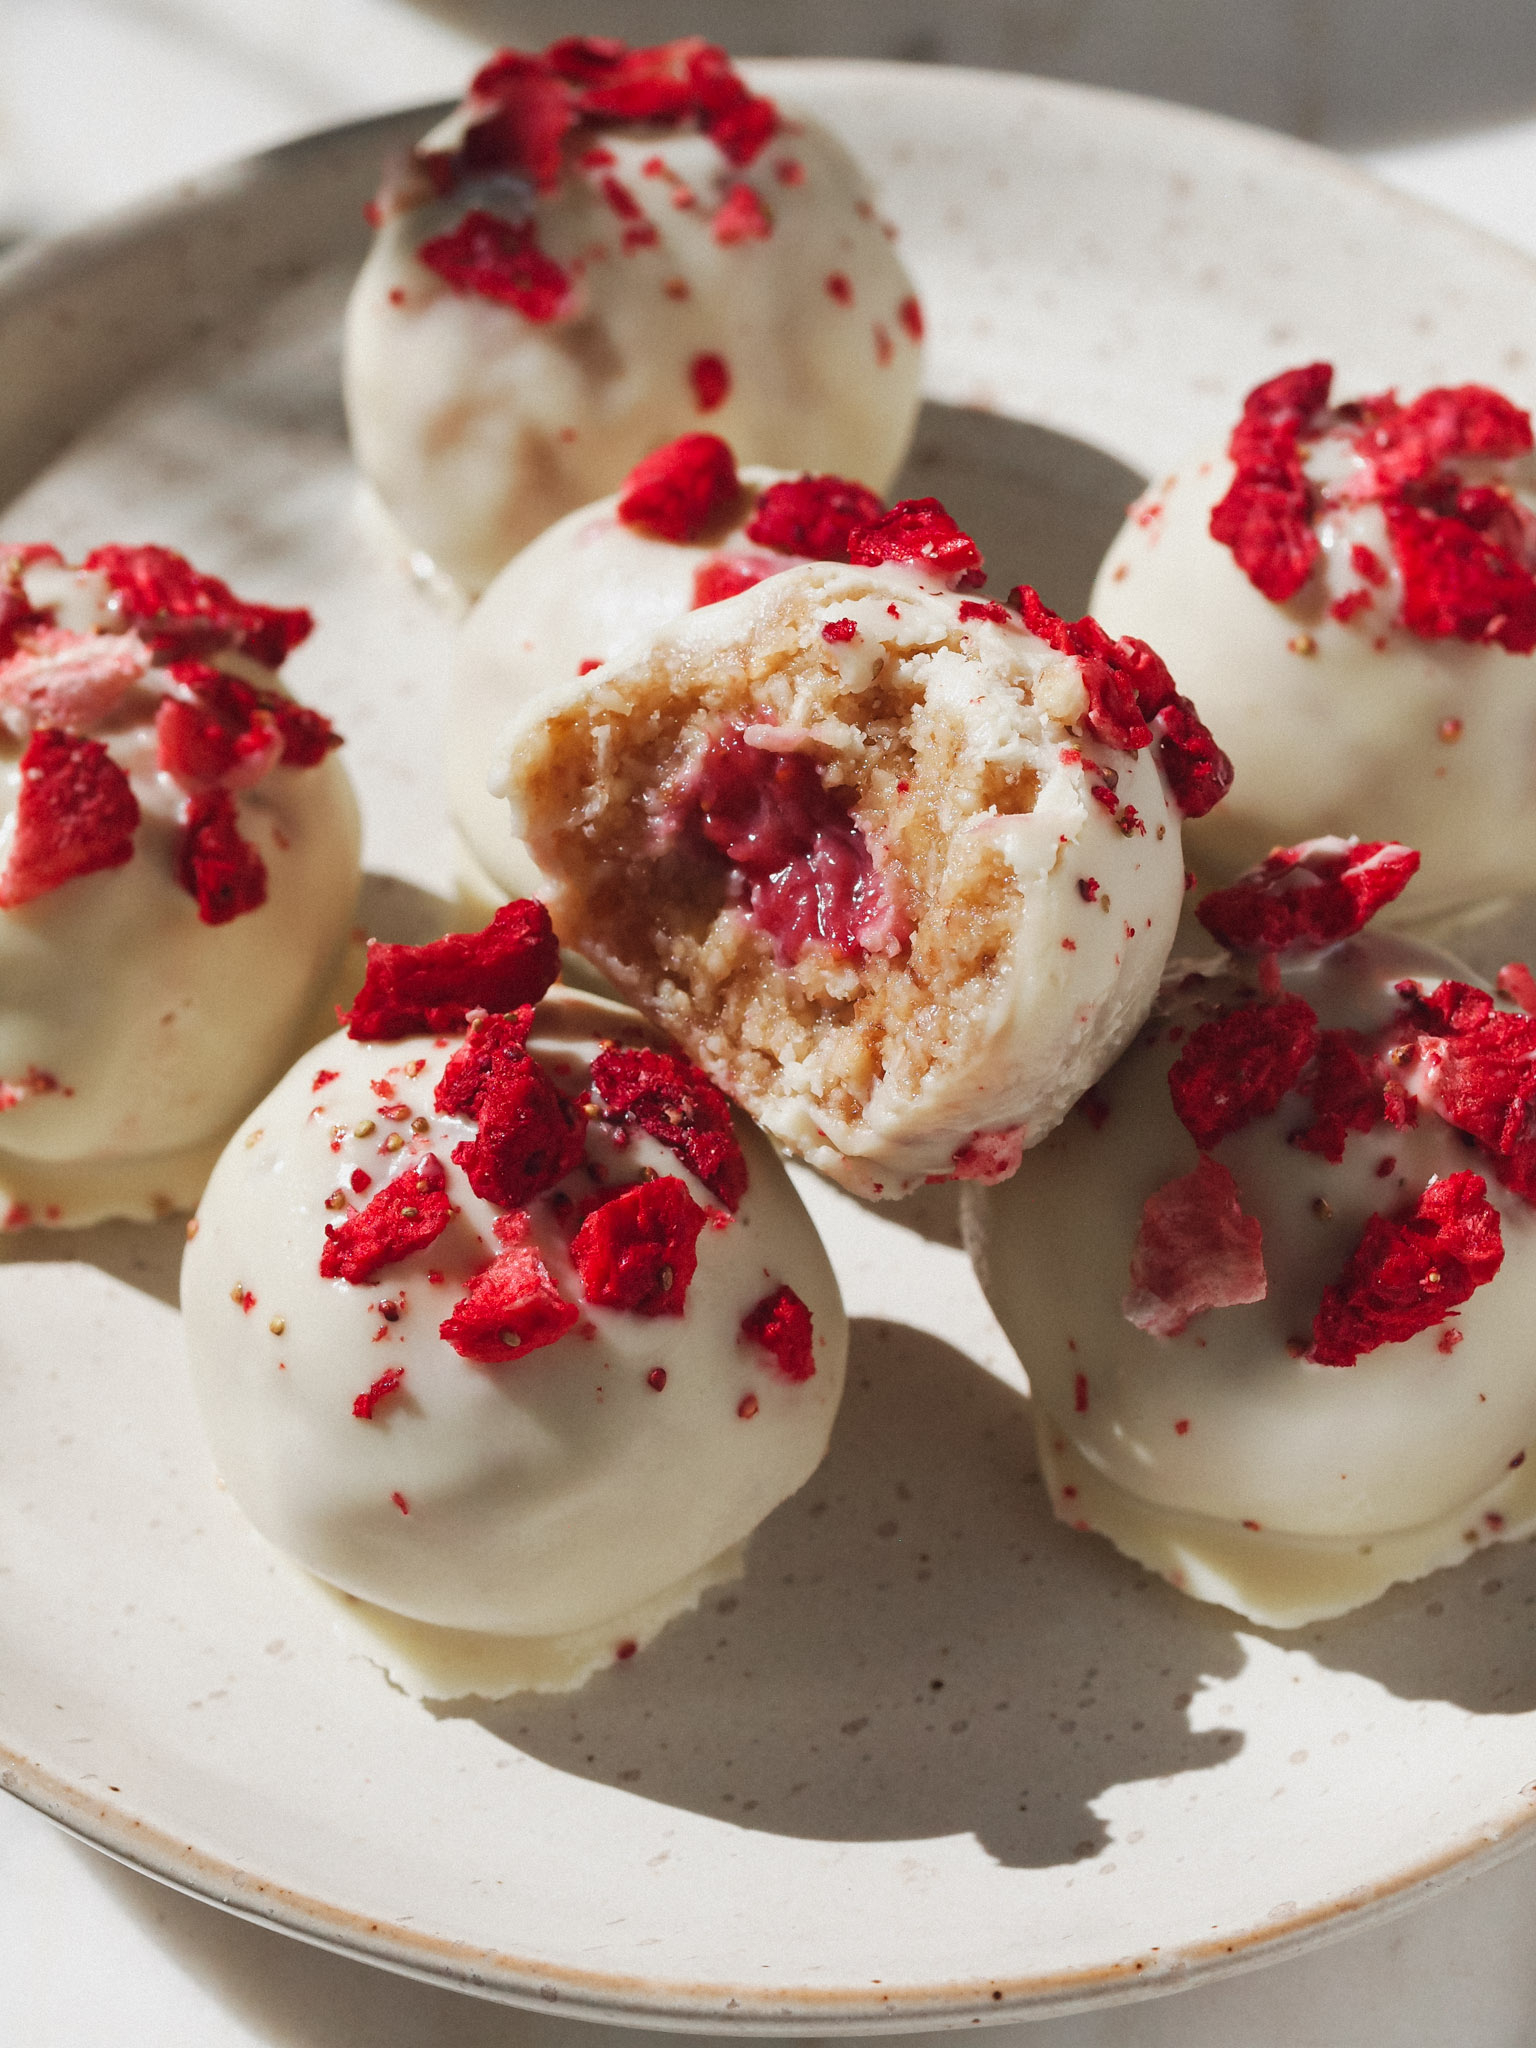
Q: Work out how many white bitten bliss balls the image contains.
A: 1